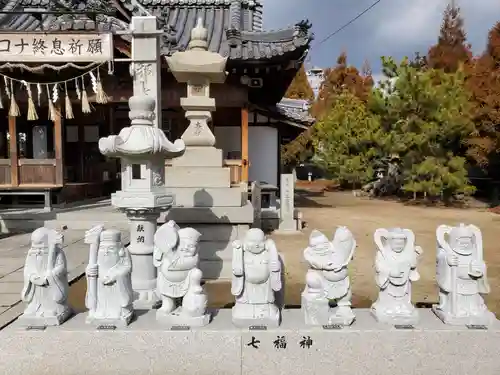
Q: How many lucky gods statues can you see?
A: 7